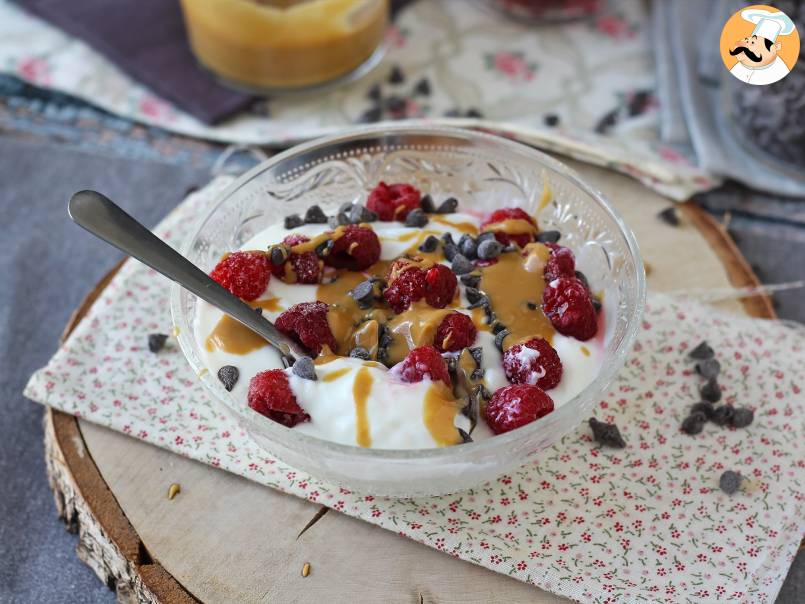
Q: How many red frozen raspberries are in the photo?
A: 15